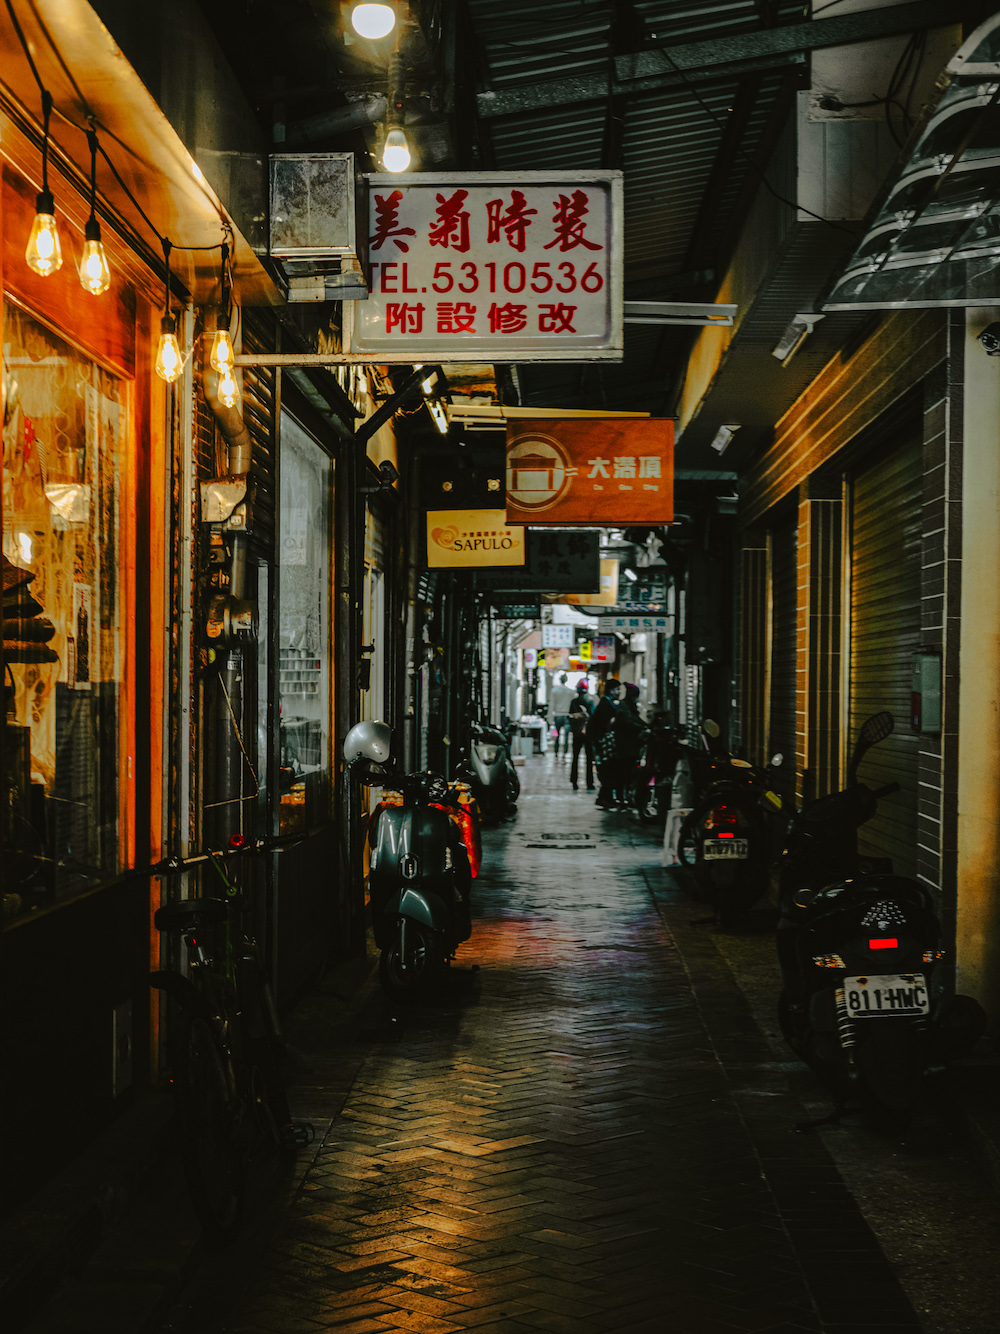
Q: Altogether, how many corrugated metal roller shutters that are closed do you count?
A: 2